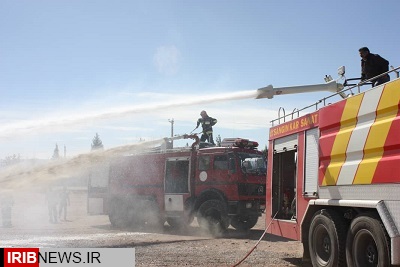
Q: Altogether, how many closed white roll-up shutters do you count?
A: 1